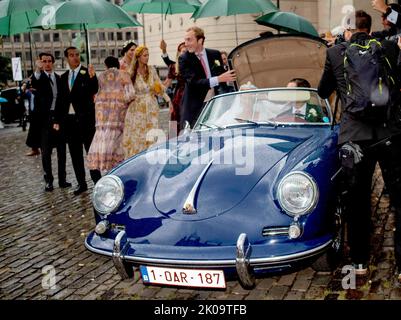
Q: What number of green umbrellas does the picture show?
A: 5